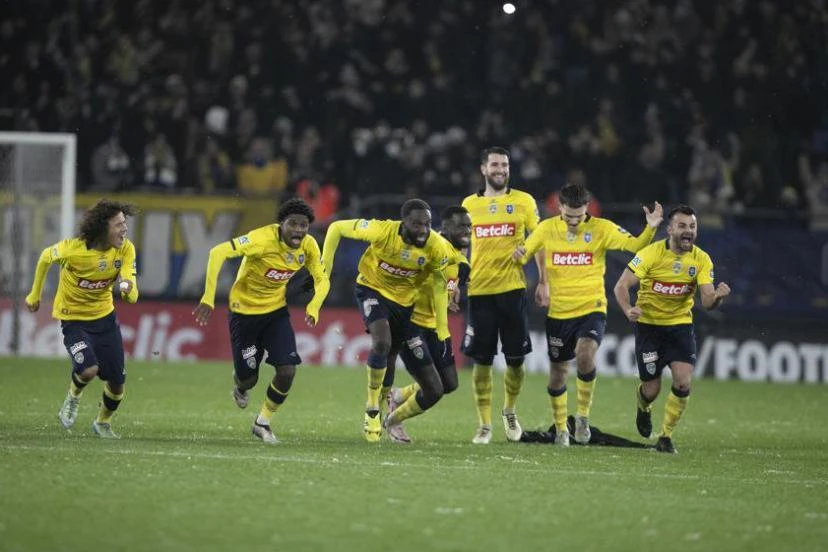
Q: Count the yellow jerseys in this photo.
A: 7